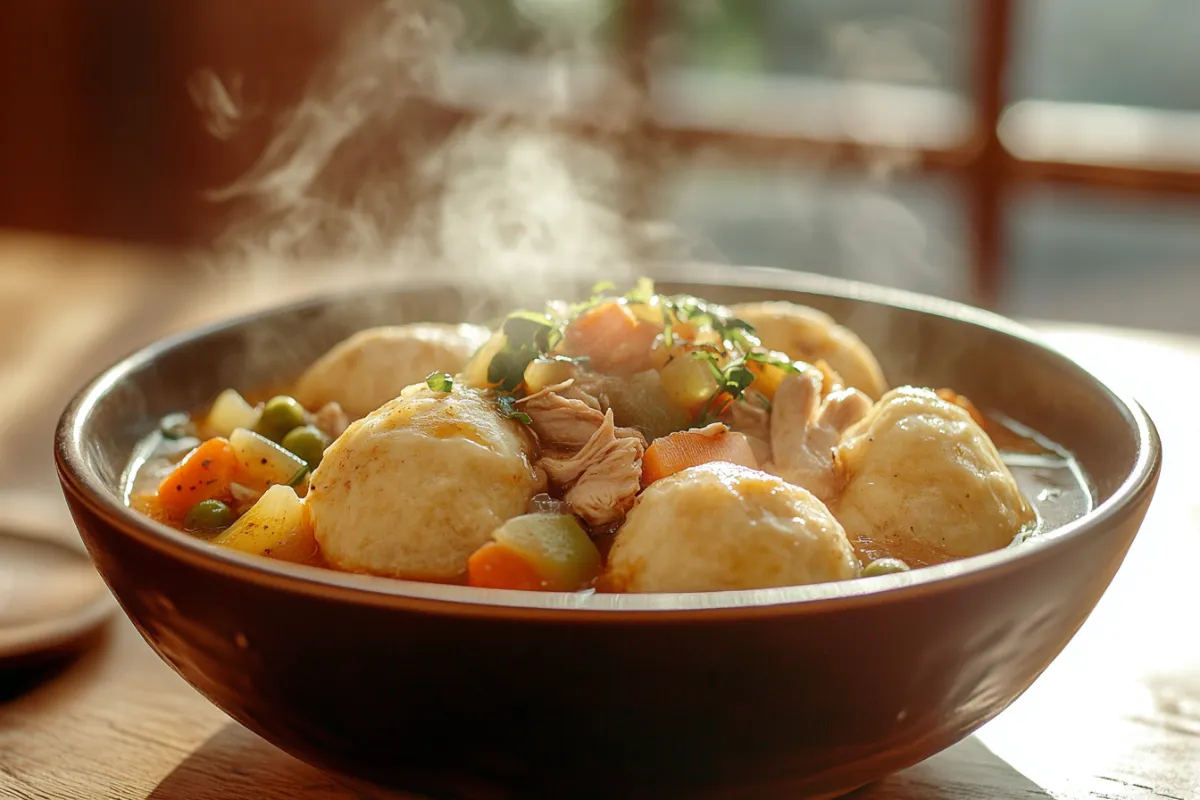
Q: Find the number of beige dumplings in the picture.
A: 5